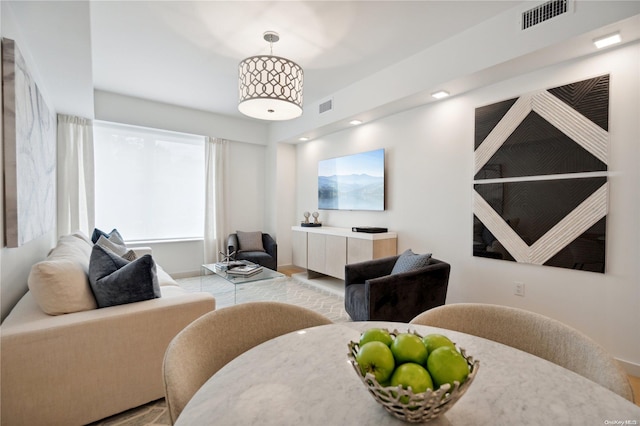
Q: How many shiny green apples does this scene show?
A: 6